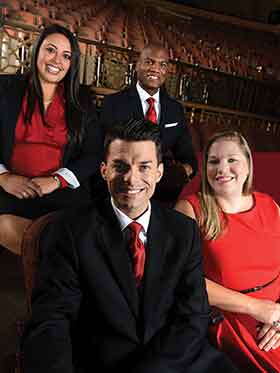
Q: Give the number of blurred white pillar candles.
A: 0